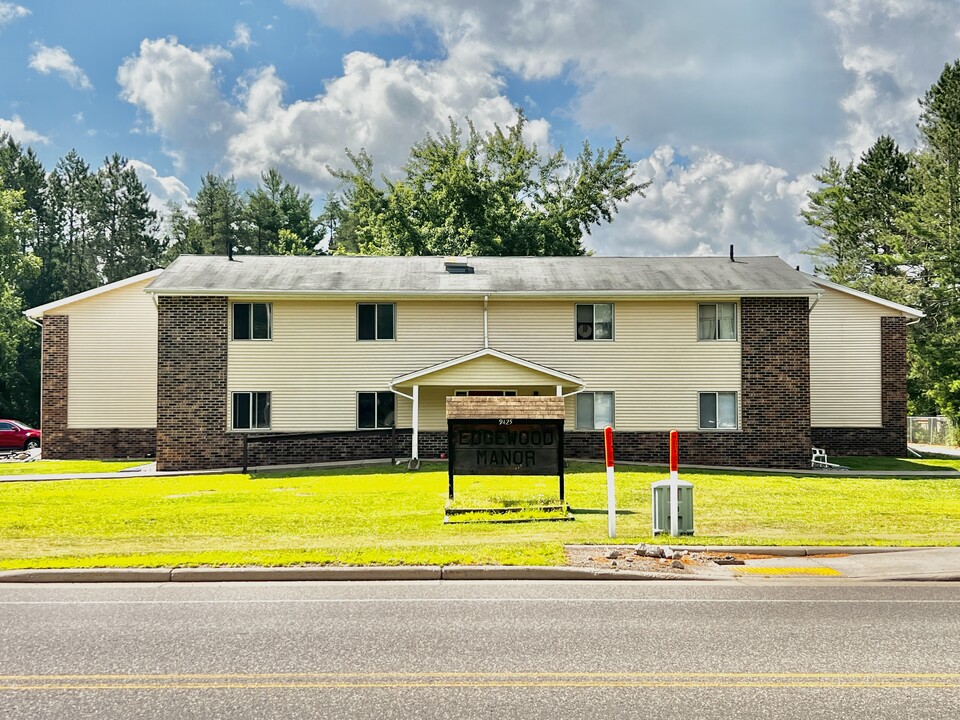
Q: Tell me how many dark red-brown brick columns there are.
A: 4